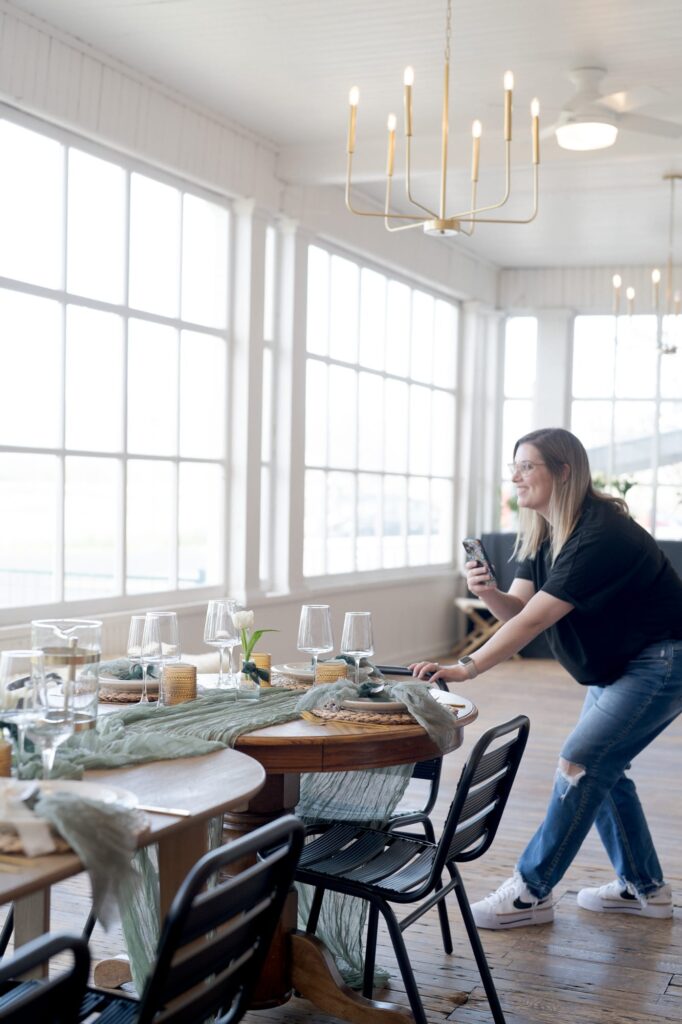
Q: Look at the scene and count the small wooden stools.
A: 1